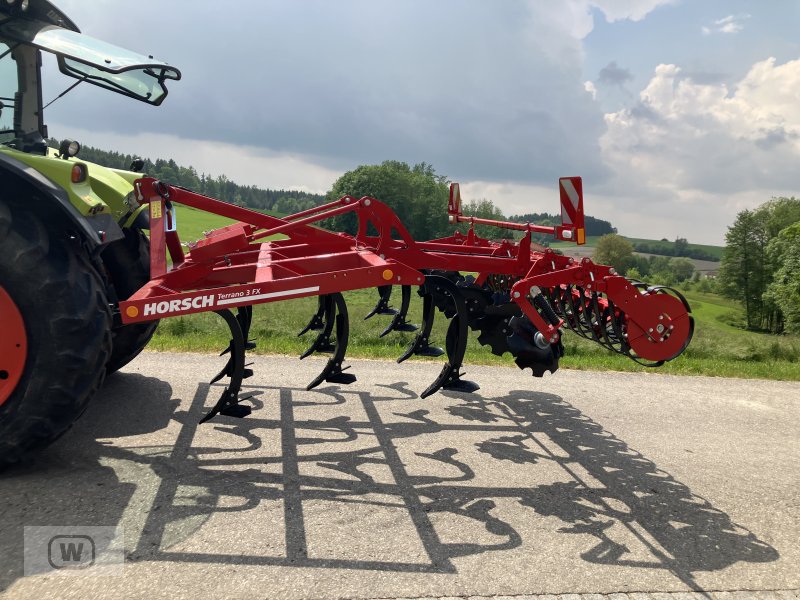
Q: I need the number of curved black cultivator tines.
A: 10